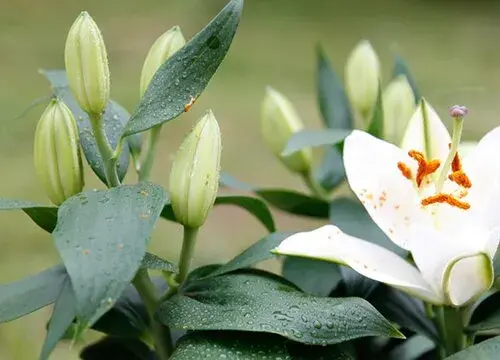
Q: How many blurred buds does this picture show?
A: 3